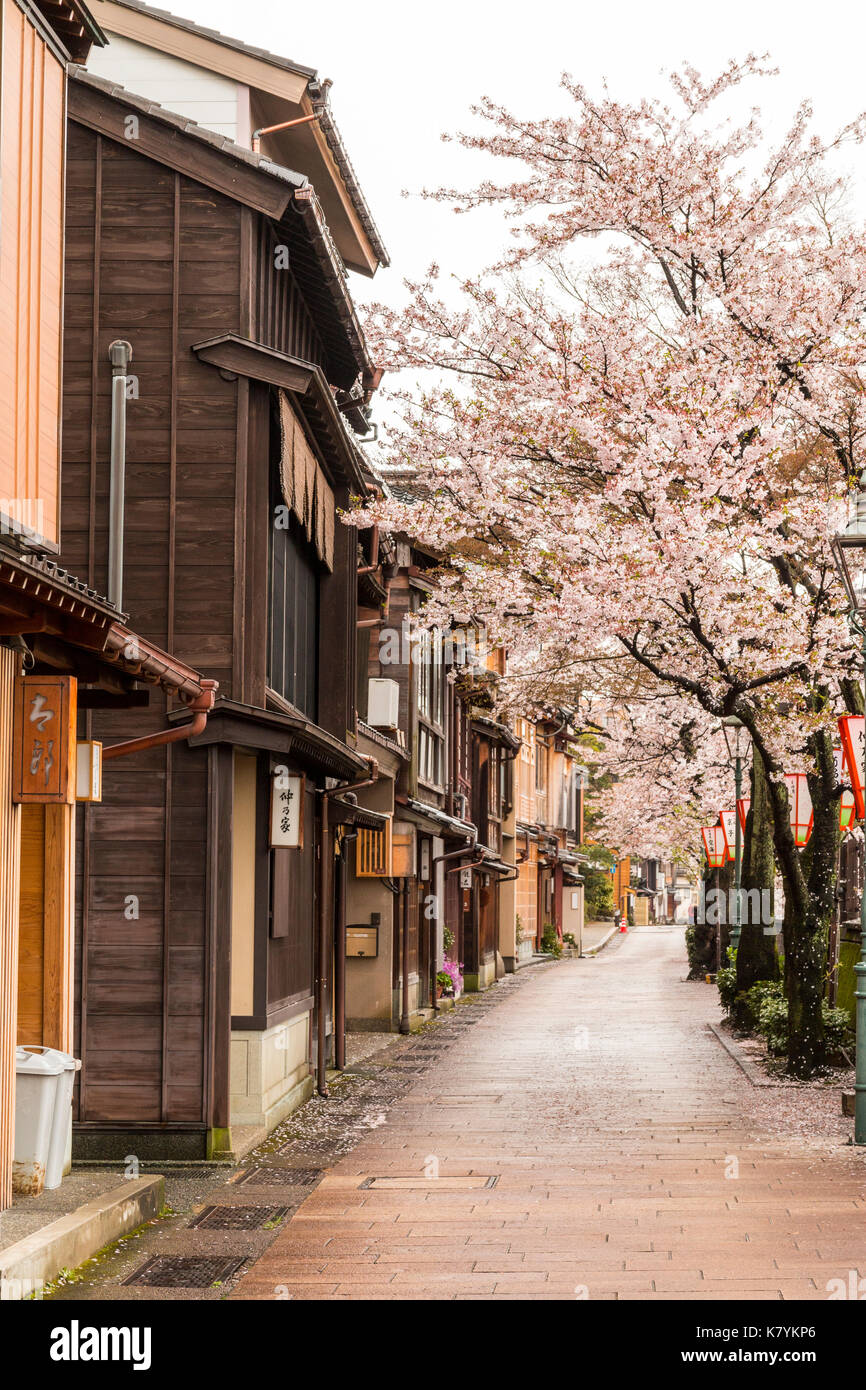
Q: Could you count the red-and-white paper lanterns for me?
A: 6